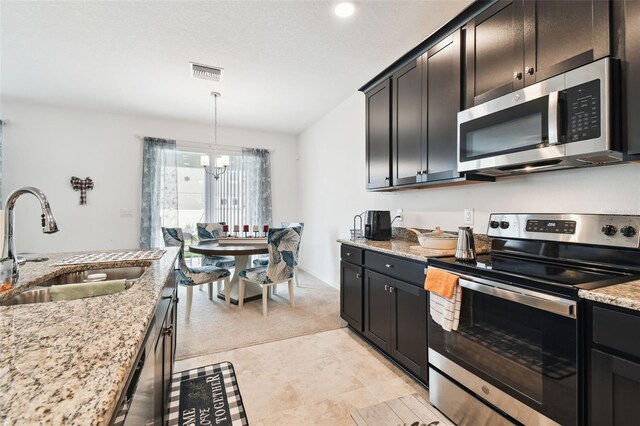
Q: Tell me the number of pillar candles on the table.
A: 5